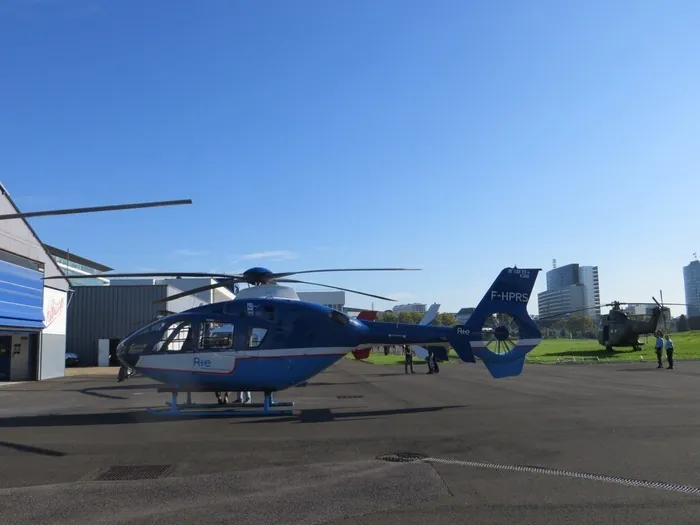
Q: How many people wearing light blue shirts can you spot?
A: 2